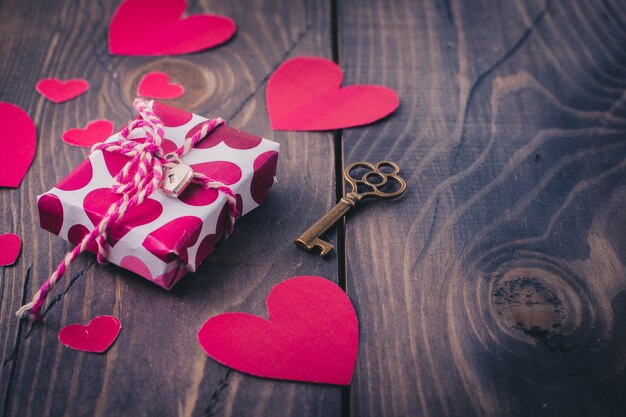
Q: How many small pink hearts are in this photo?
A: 5